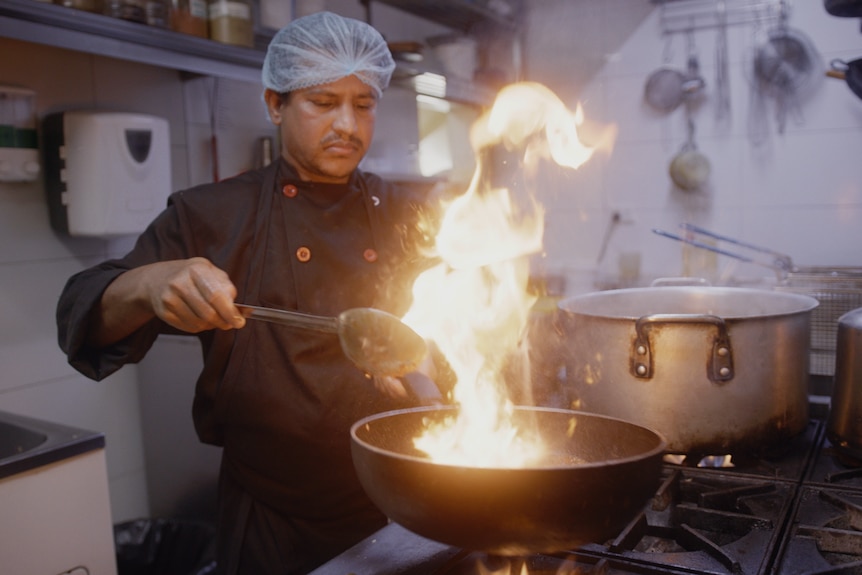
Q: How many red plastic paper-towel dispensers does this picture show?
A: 0